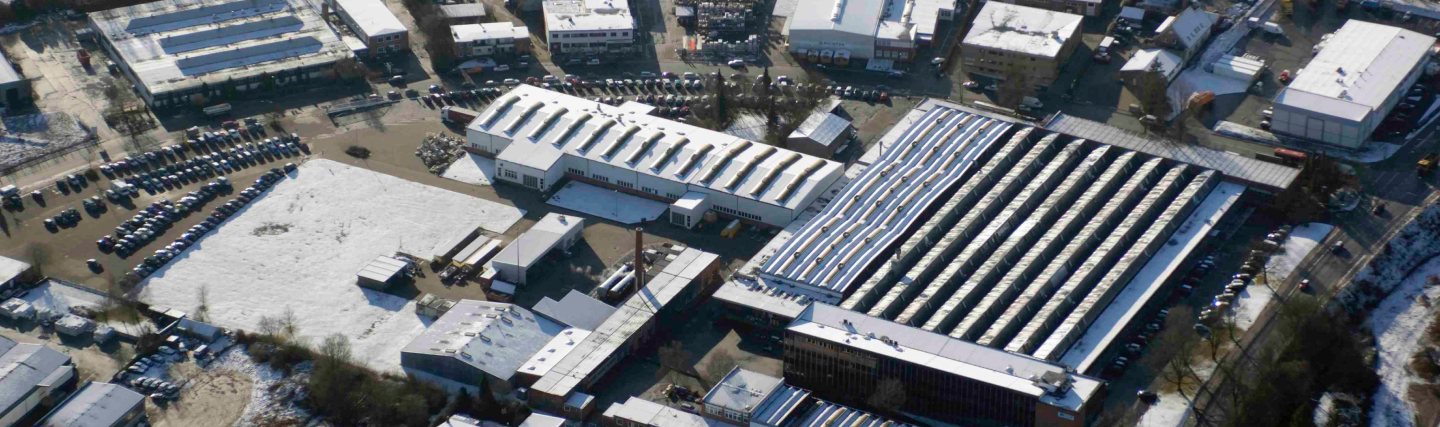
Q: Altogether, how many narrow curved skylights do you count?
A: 13